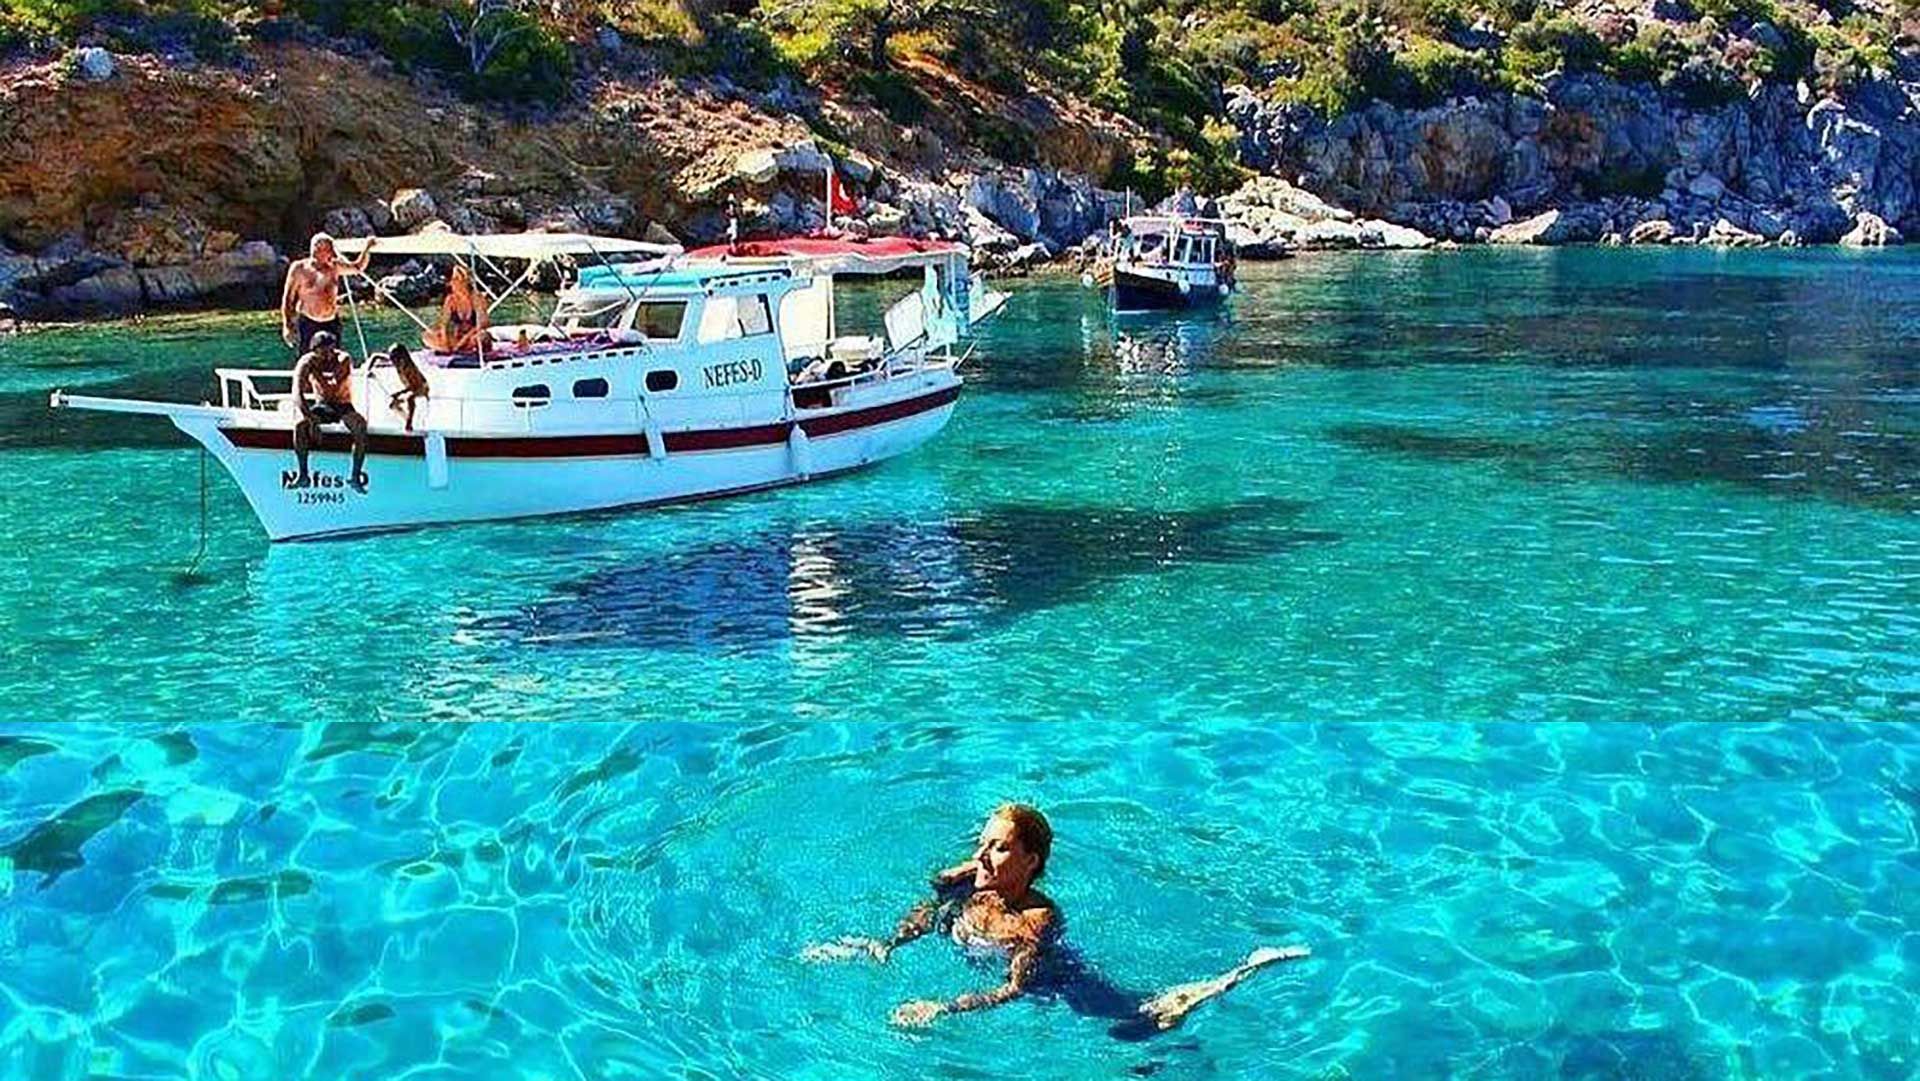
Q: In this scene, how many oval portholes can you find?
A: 3